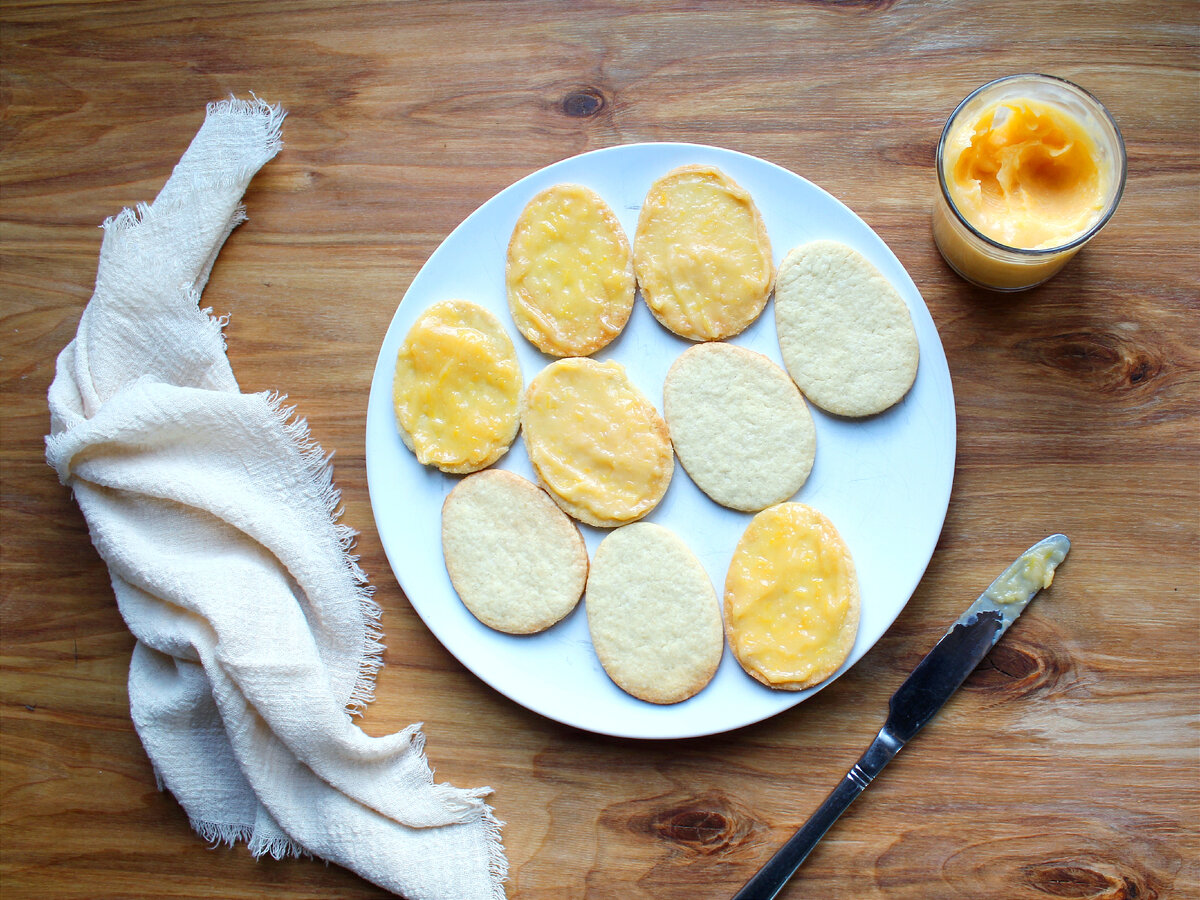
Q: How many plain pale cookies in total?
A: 4